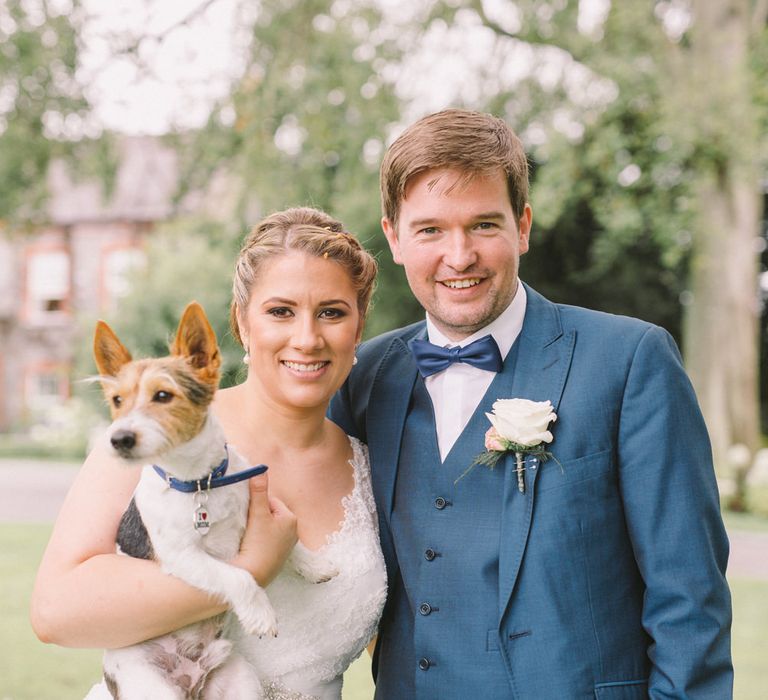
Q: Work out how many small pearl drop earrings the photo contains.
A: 2